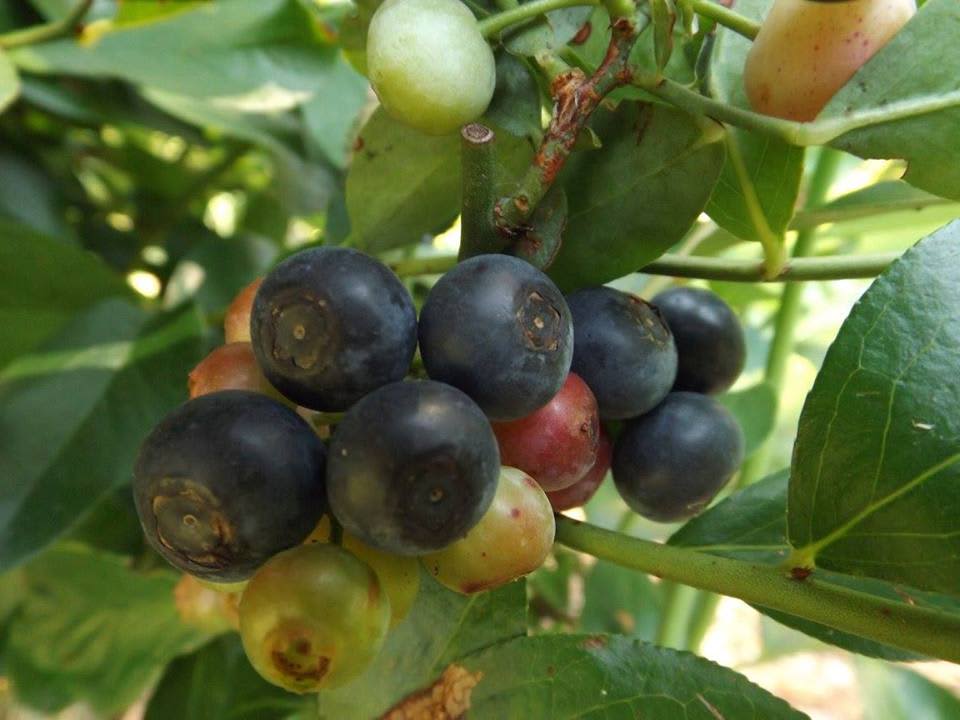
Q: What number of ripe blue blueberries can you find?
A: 7